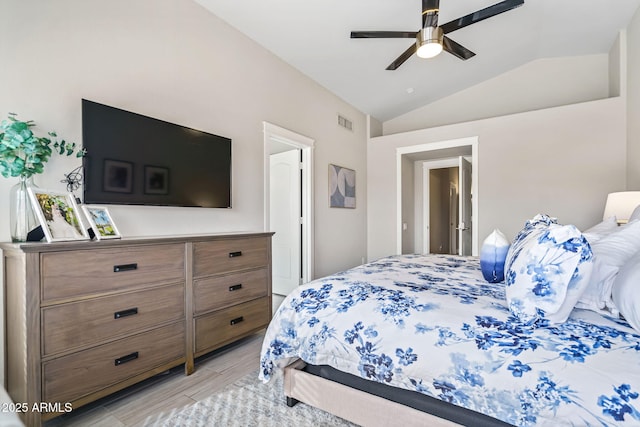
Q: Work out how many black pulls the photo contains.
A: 6